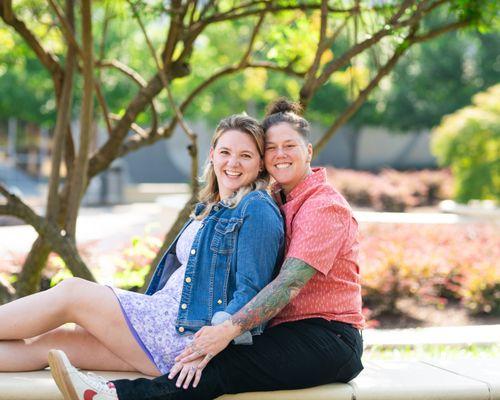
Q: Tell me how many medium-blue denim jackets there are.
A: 1